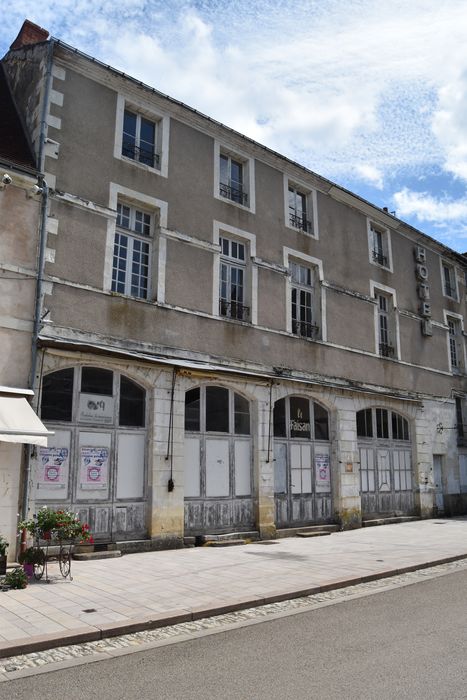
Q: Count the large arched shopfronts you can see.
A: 4